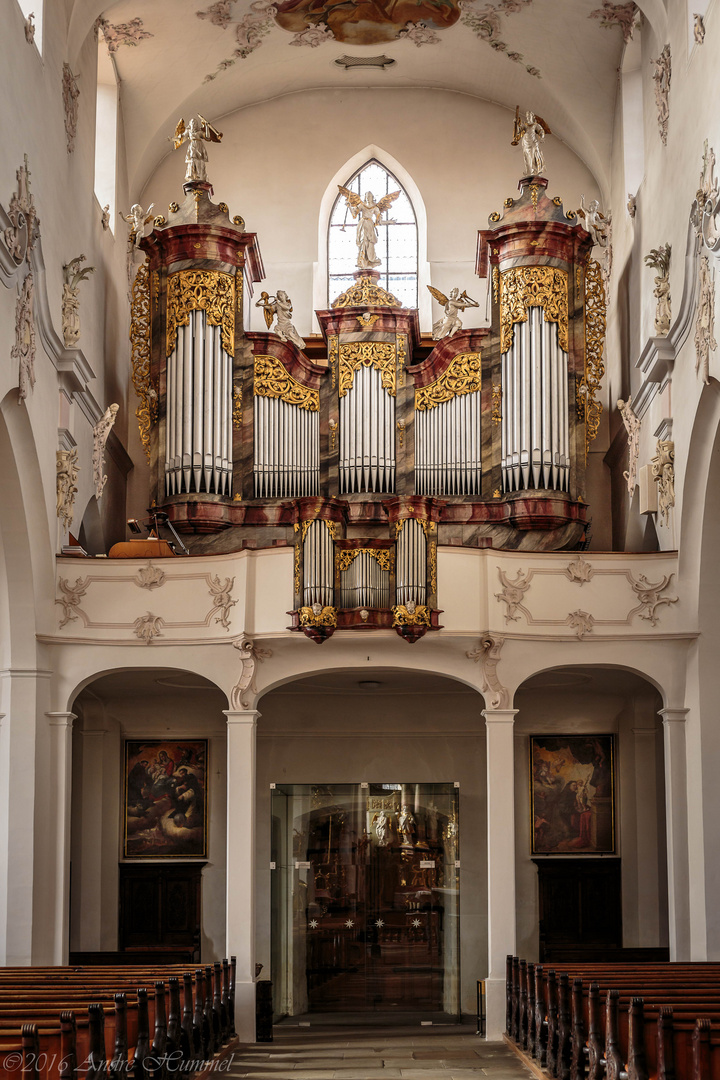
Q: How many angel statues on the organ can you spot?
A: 7